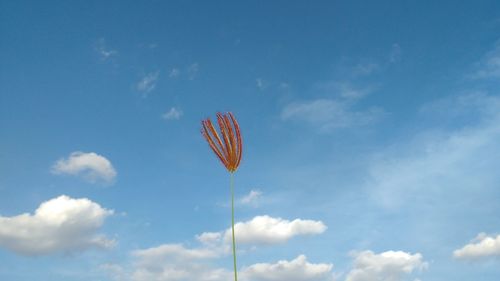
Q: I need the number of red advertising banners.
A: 0